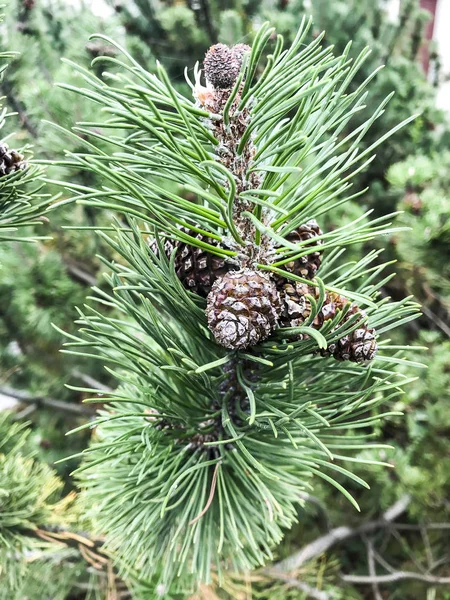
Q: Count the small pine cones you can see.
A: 2